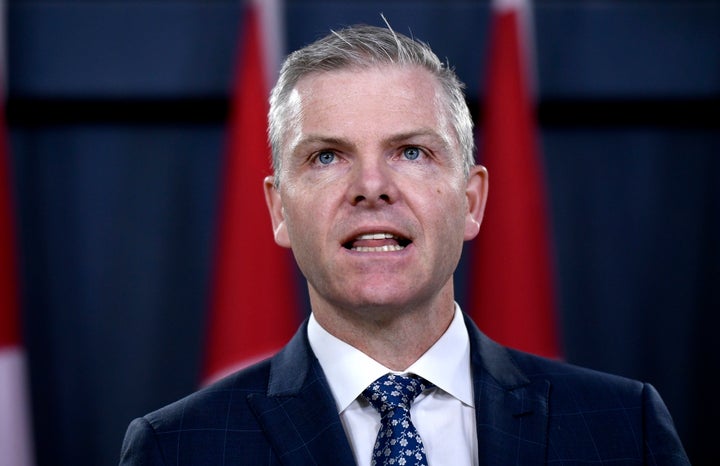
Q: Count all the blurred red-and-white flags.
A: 3